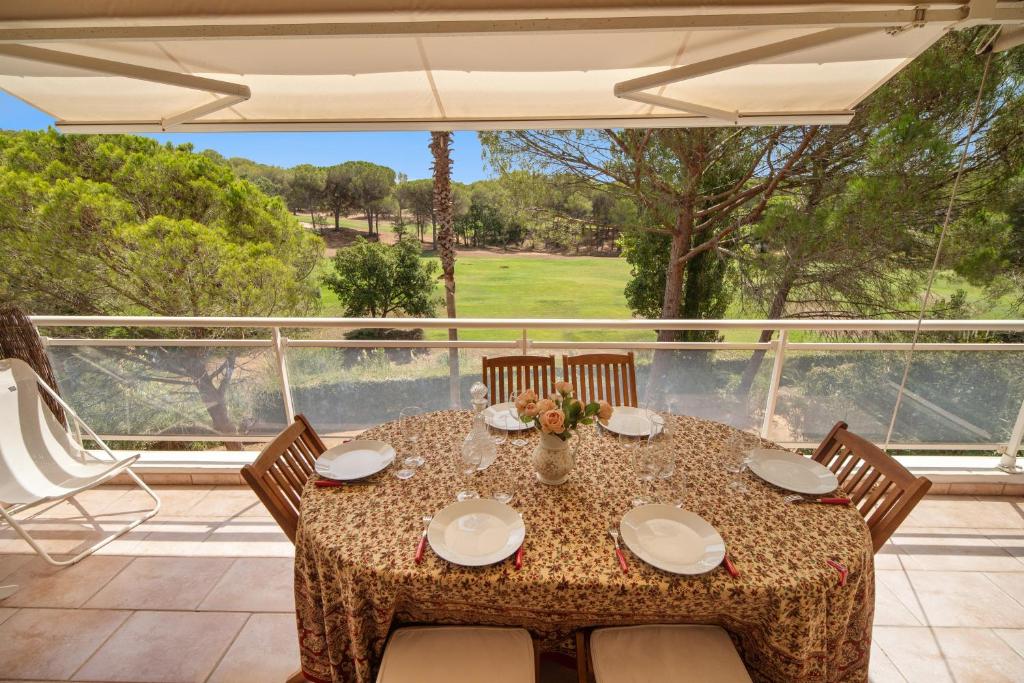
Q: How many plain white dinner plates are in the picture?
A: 6